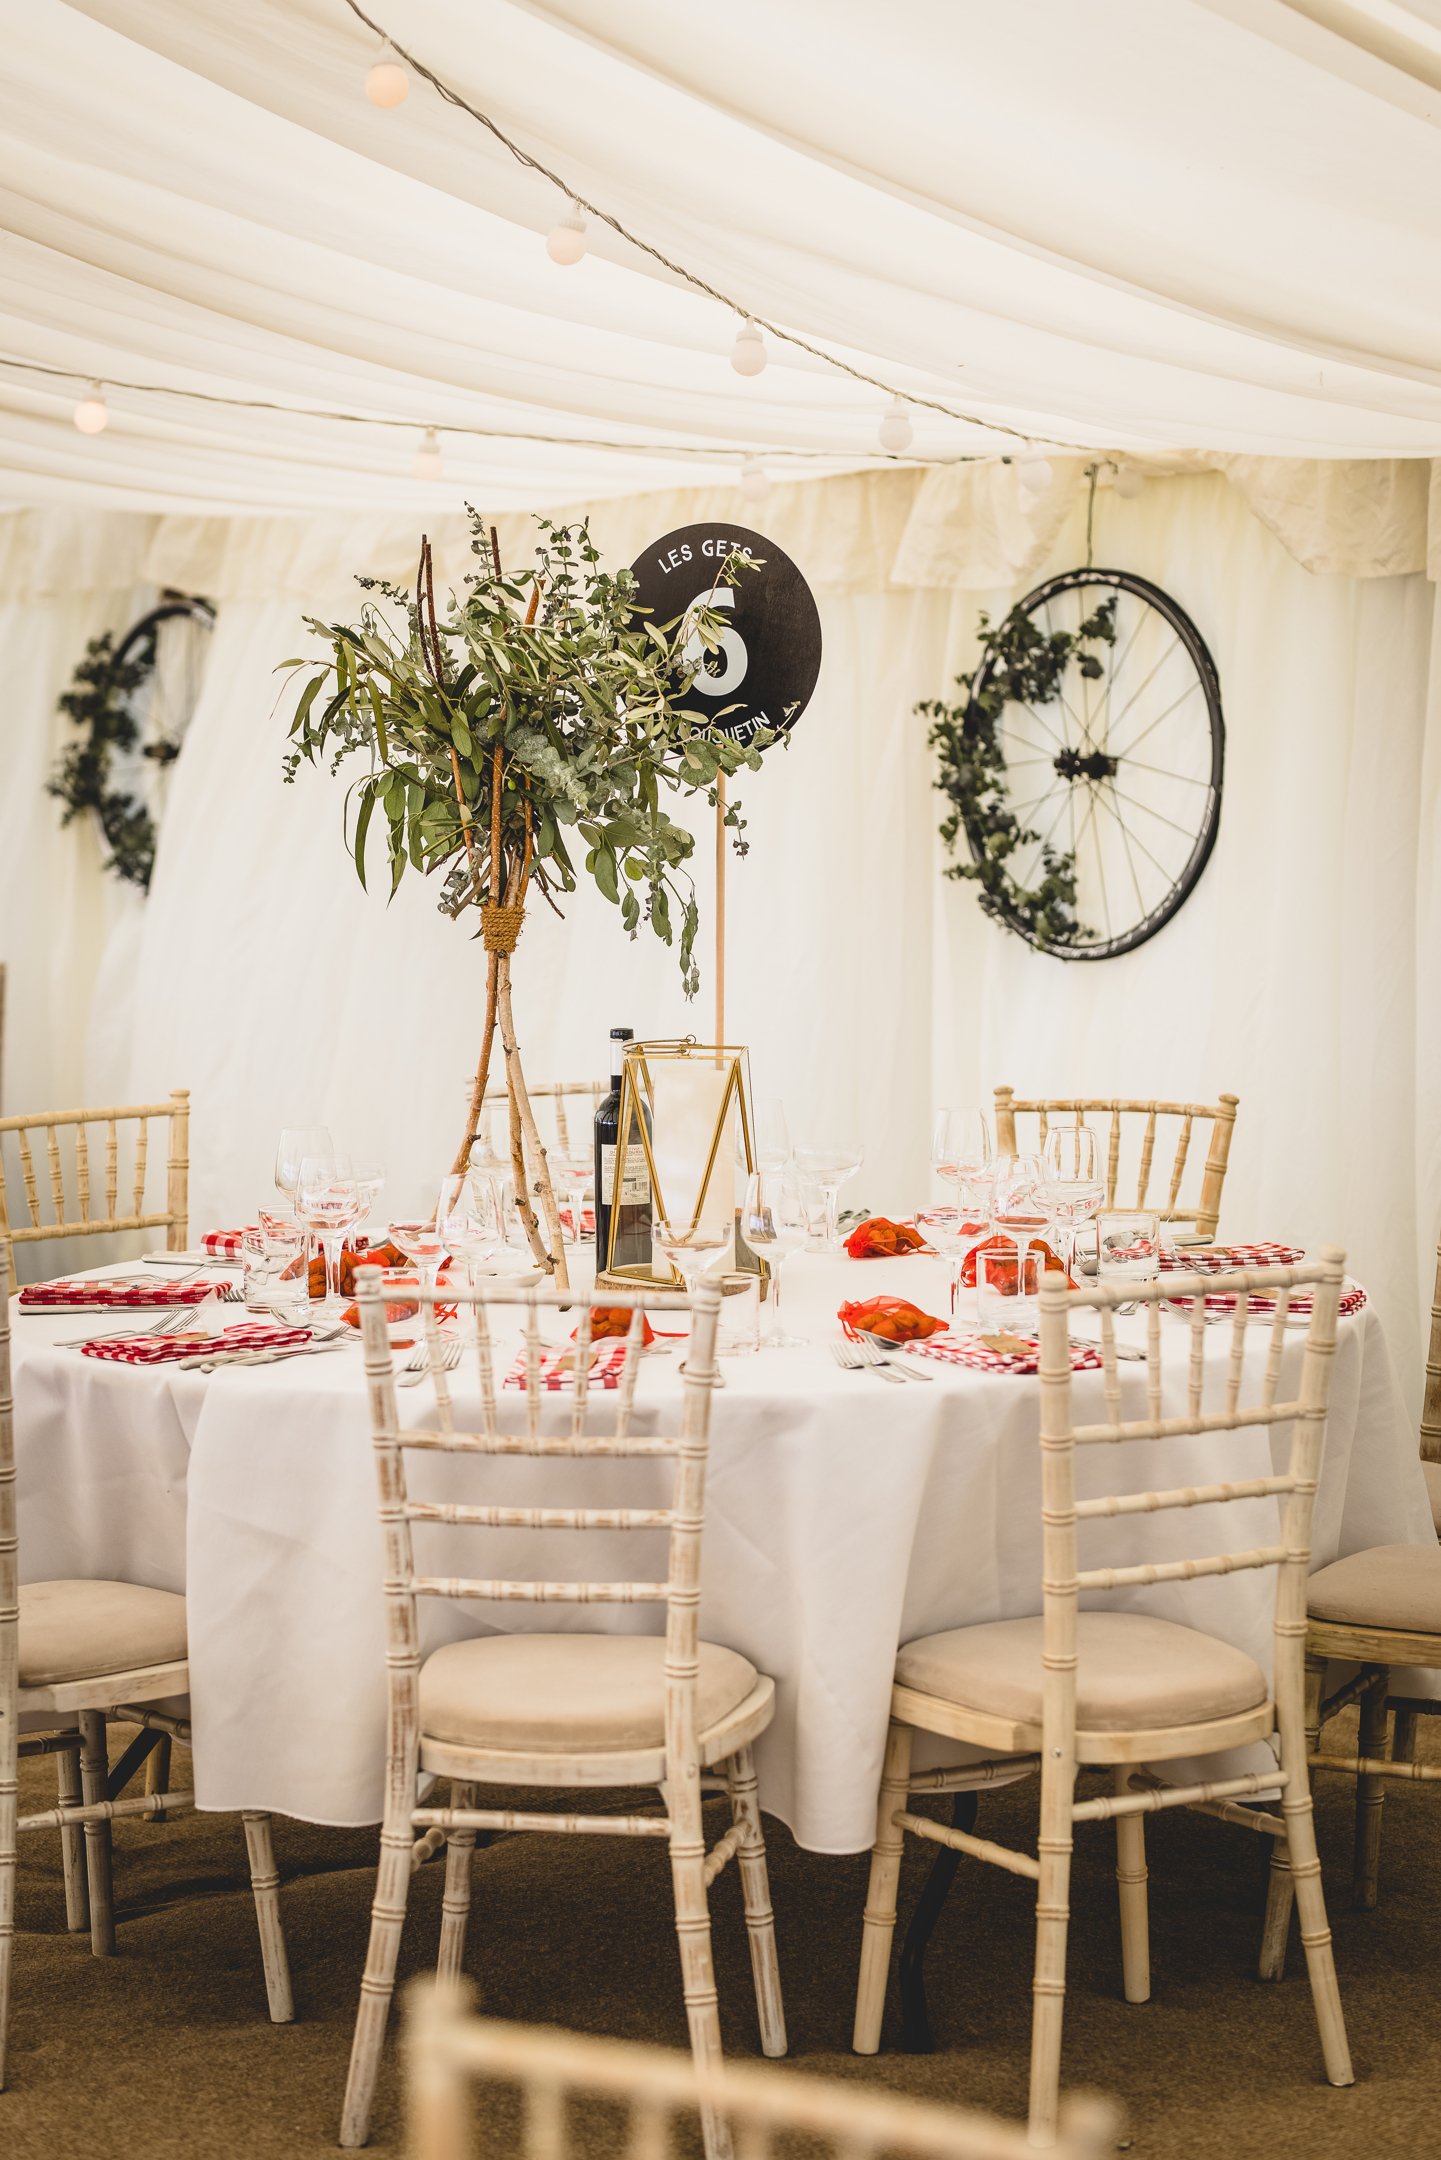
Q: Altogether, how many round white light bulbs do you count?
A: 9